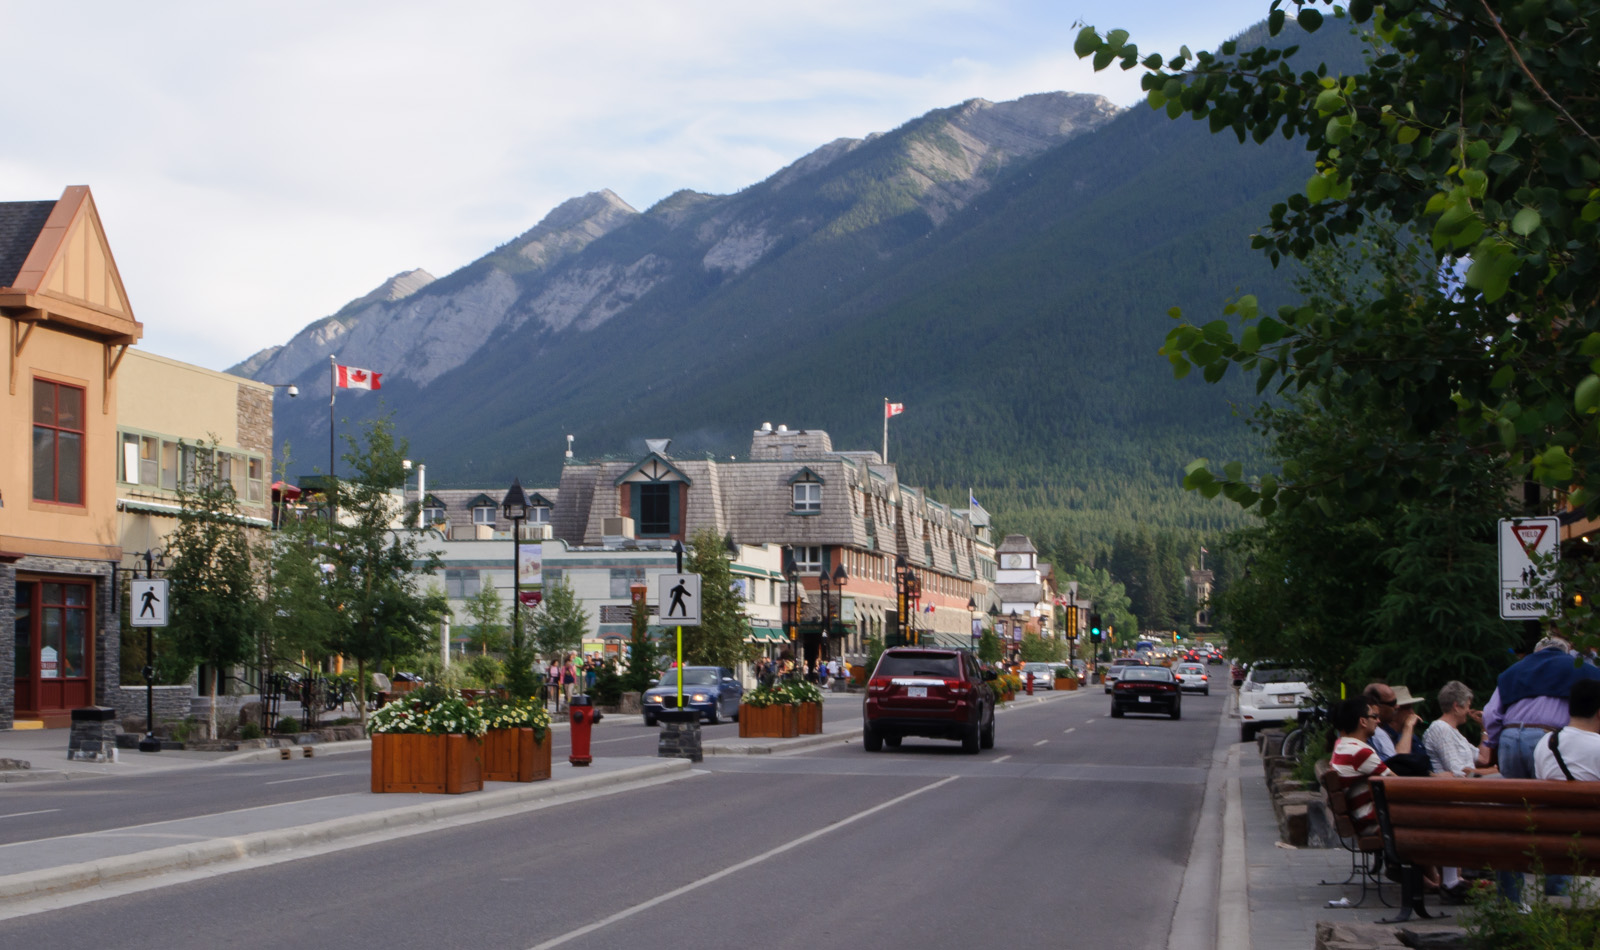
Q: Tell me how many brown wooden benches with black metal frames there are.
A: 2